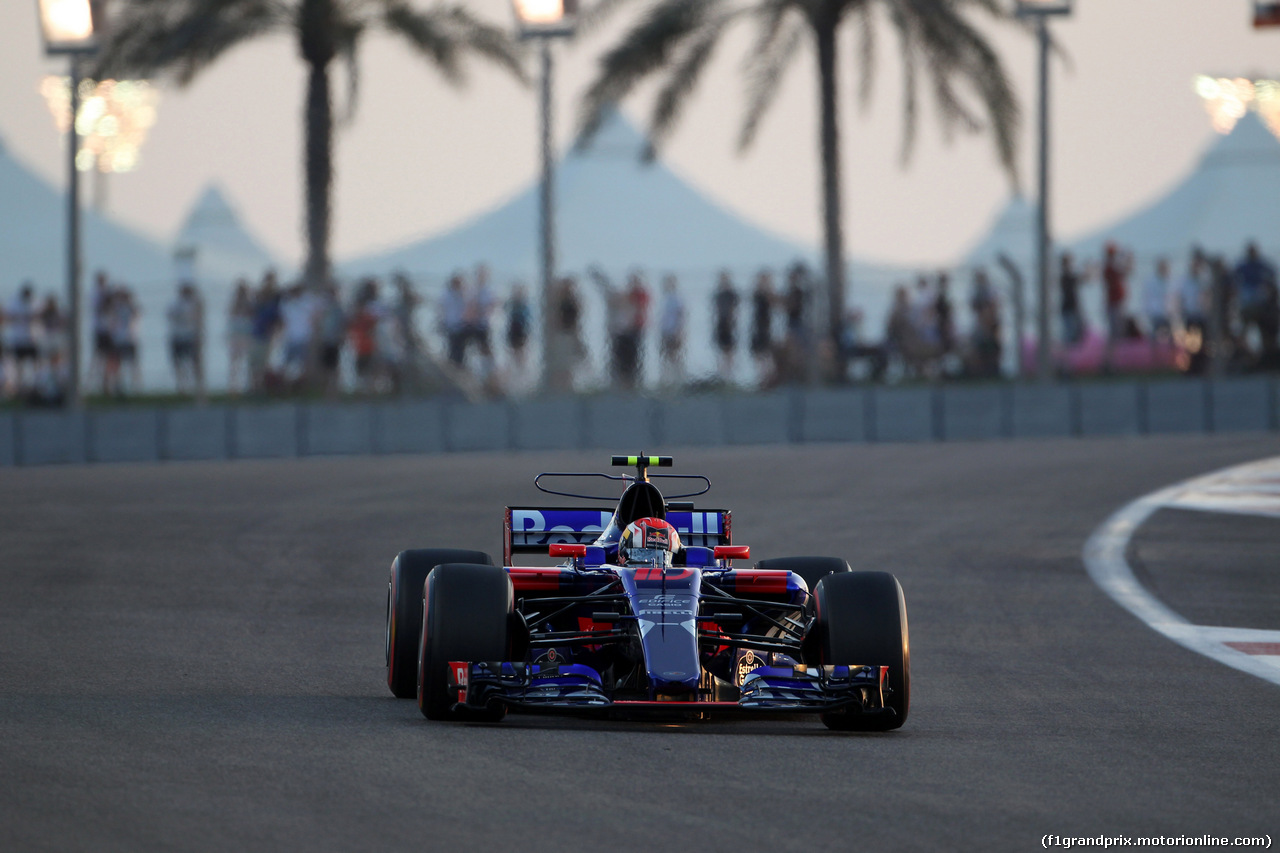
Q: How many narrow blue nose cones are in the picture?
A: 1